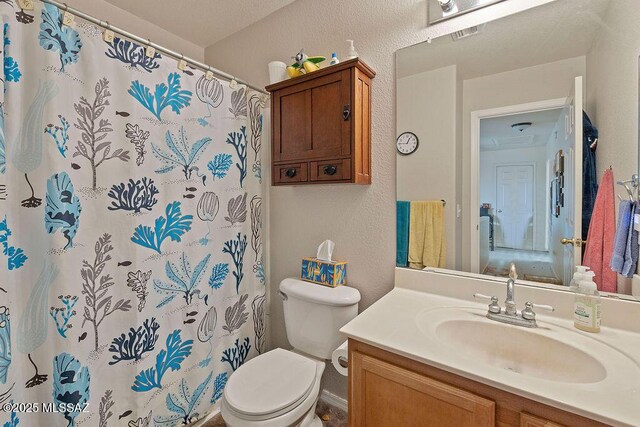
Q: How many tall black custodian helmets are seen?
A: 0